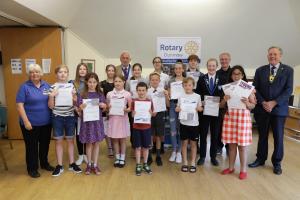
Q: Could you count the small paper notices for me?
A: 3